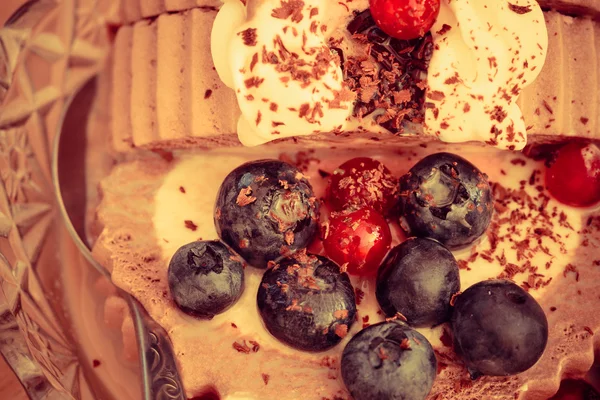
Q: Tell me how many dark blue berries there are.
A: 7